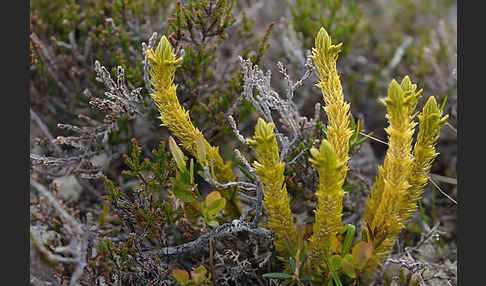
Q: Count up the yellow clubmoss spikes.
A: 7